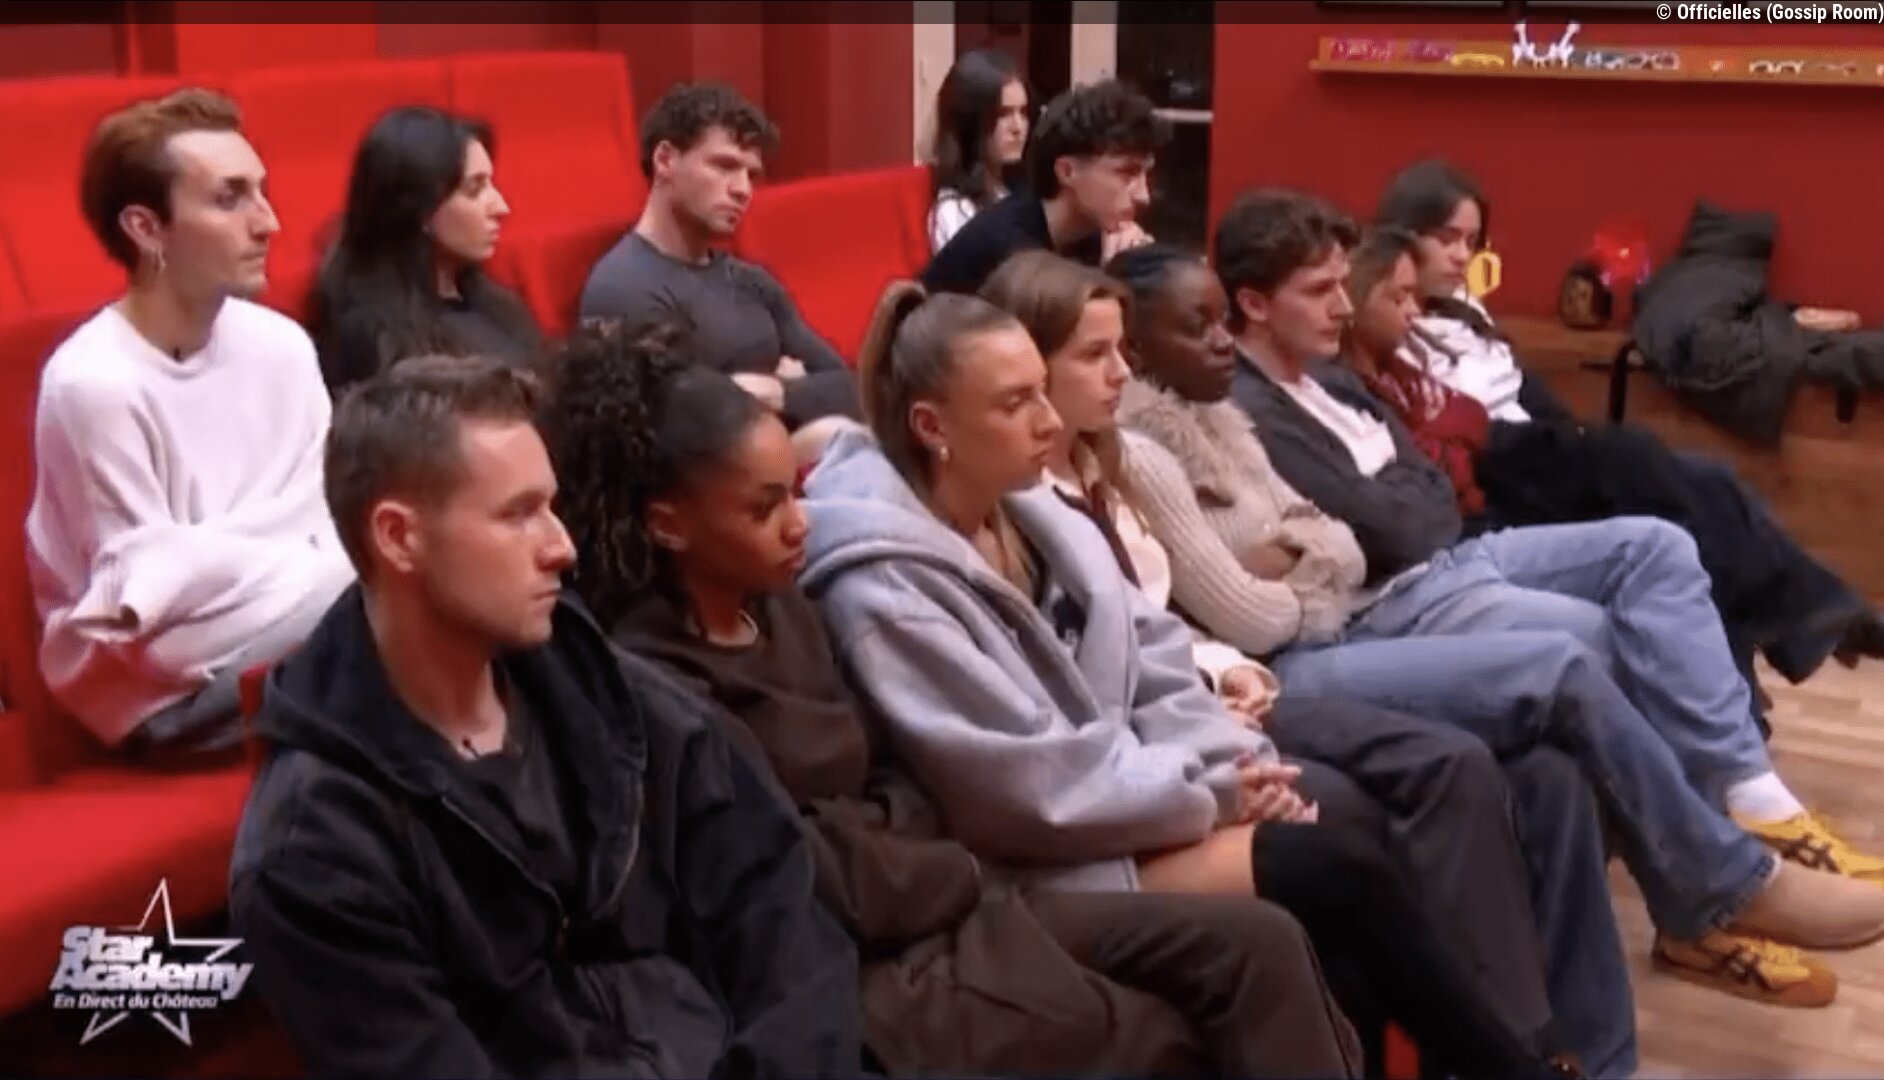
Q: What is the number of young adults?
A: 13